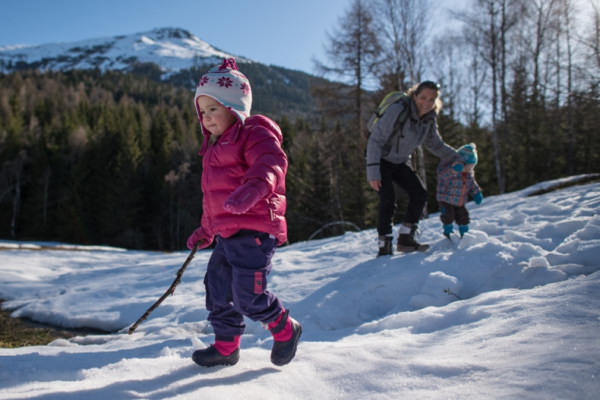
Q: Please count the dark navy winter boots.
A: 2